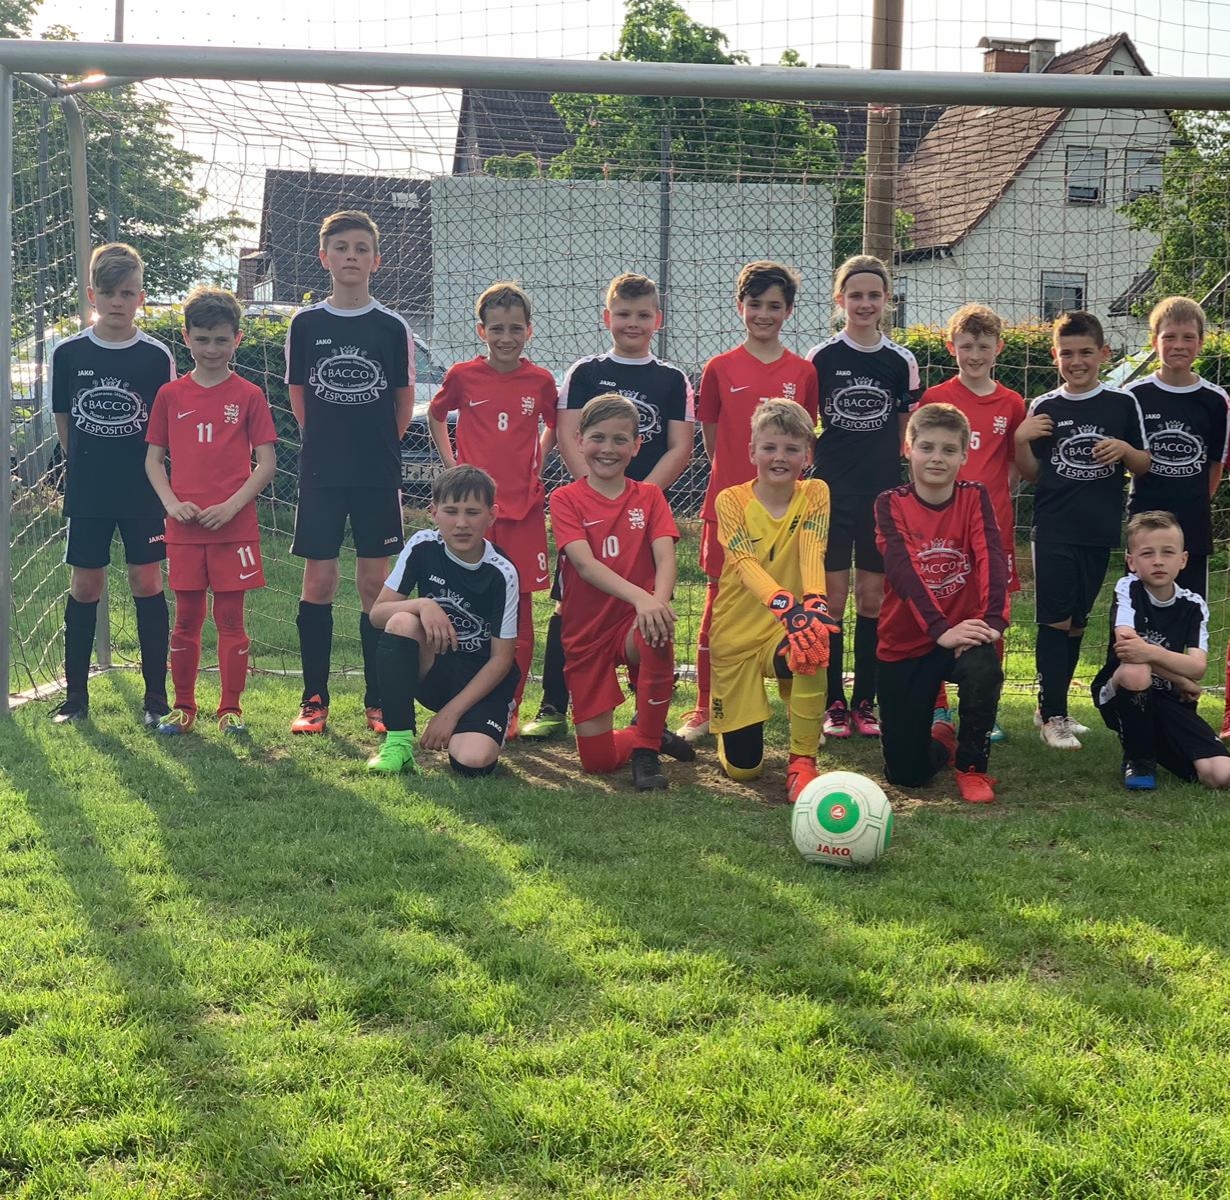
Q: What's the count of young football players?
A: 15